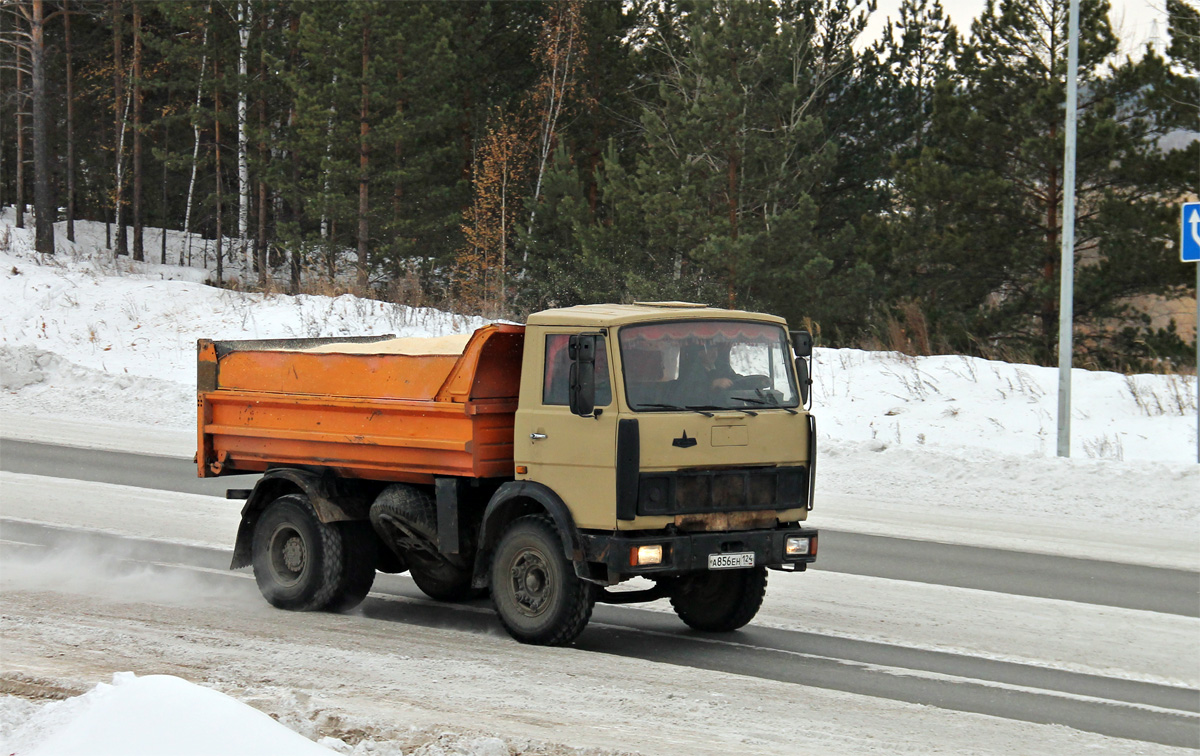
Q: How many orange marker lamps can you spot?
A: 3